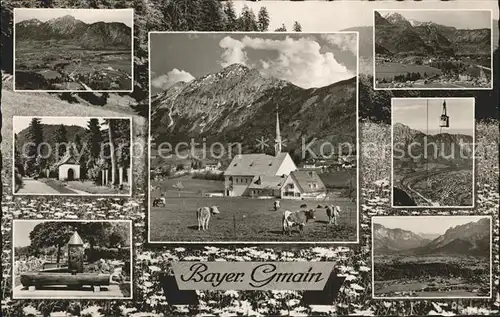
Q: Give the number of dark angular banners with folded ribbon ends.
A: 1